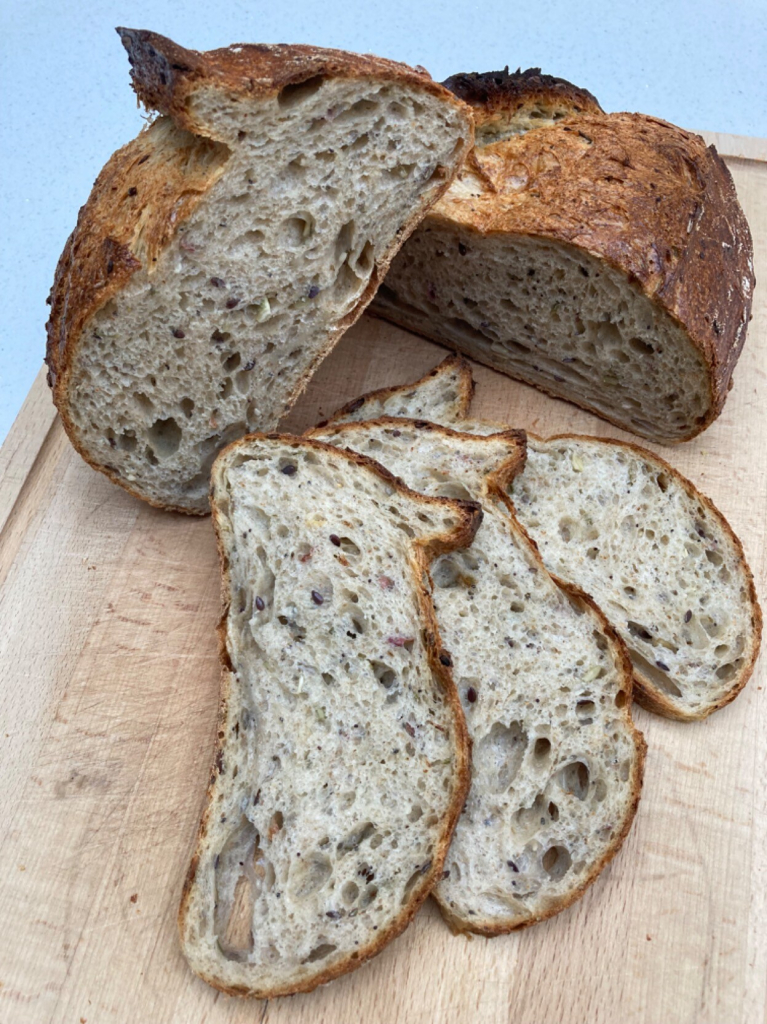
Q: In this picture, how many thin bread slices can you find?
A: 3